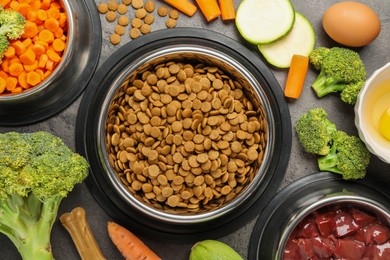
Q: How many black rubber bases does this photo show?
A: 3